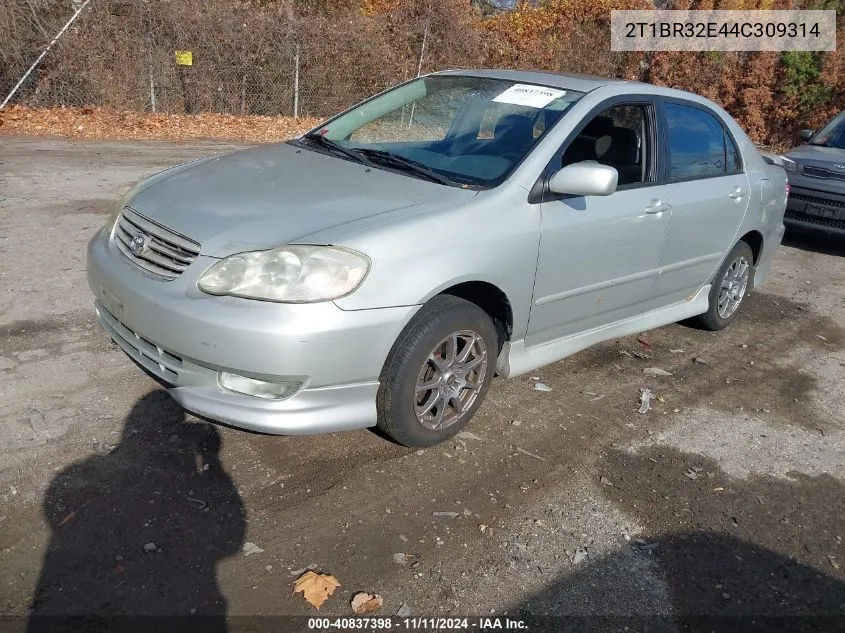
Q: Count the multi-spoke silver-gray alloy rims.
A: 2